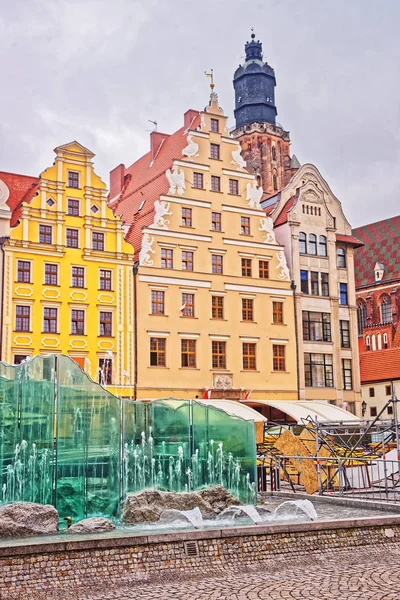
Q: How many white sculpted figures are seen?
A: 8